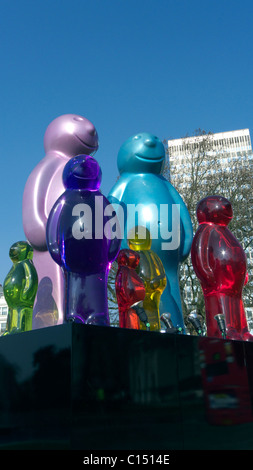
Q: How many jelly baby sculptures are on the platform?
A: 7